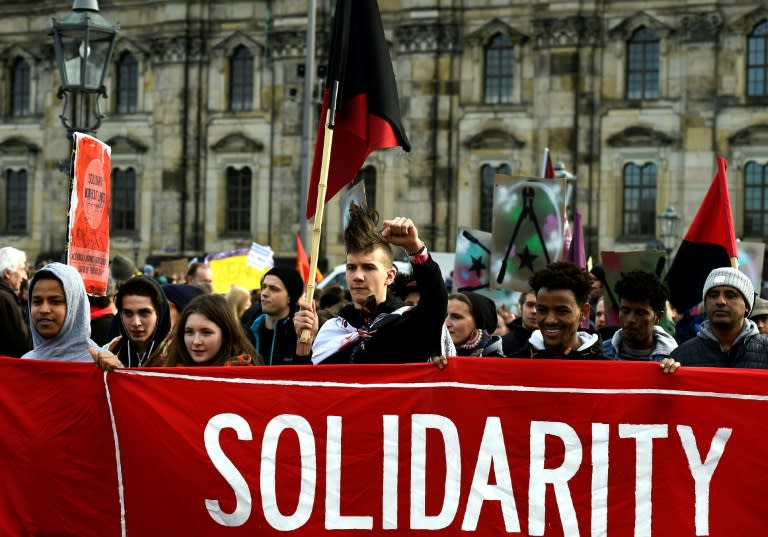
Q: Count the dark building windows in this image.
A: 13